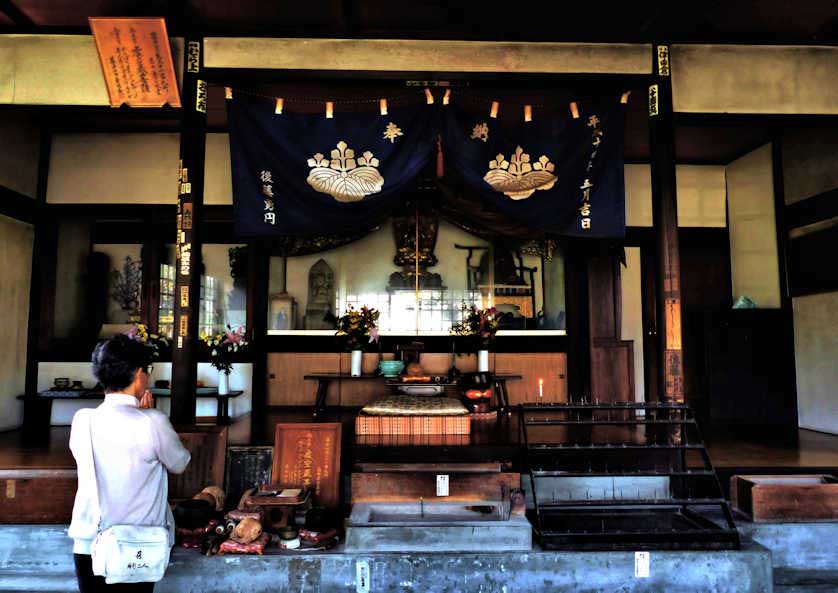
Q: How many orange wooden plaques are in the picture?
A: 2